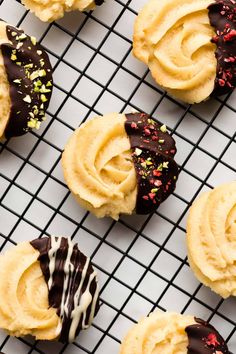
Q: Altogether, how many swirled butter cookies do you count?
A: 7